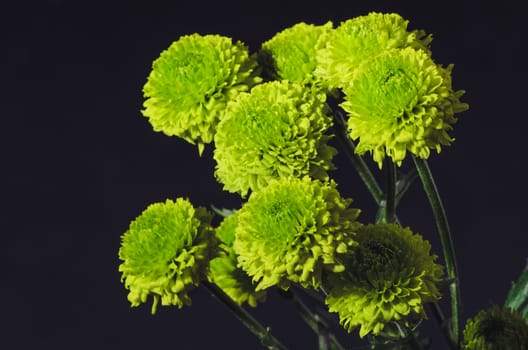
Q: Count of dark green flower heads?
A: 2